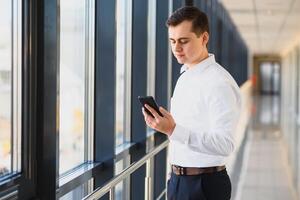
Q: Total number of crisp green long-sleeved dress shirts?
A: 0